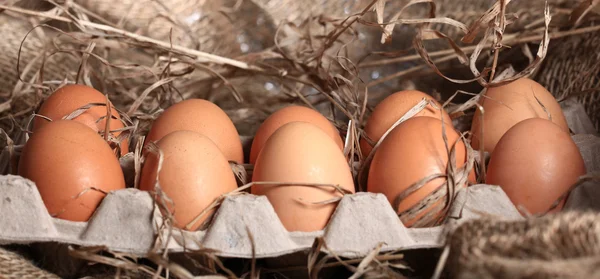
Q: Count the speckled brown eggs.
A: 10